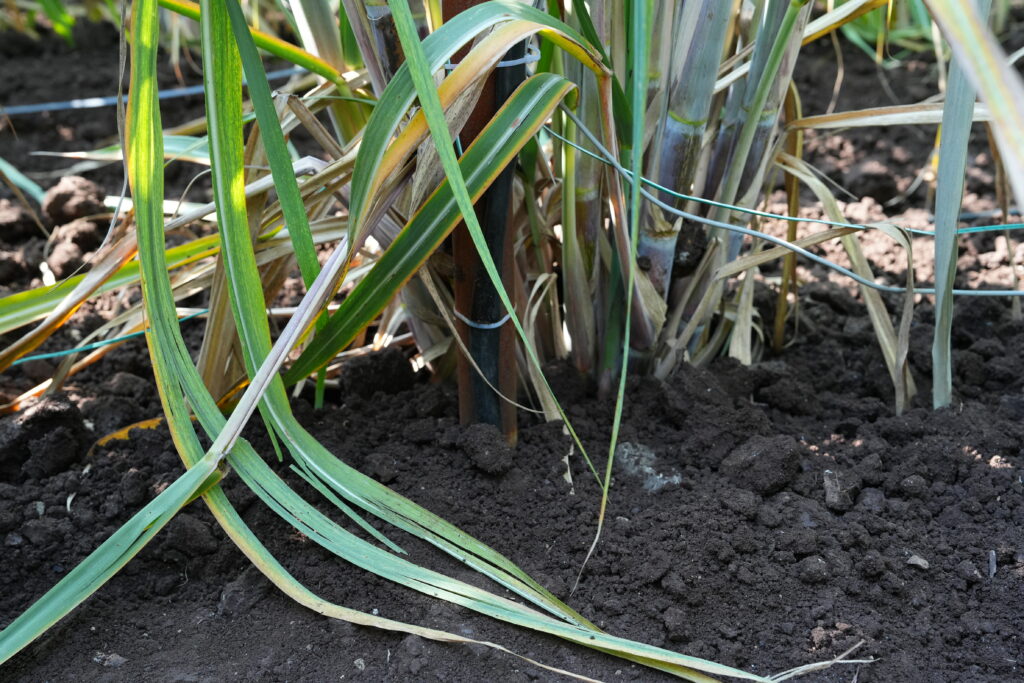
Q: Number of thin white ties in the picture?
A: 2